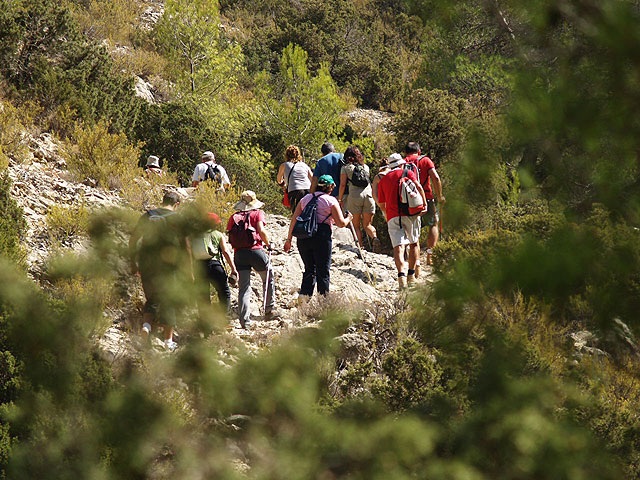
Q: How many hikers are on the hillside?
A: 12